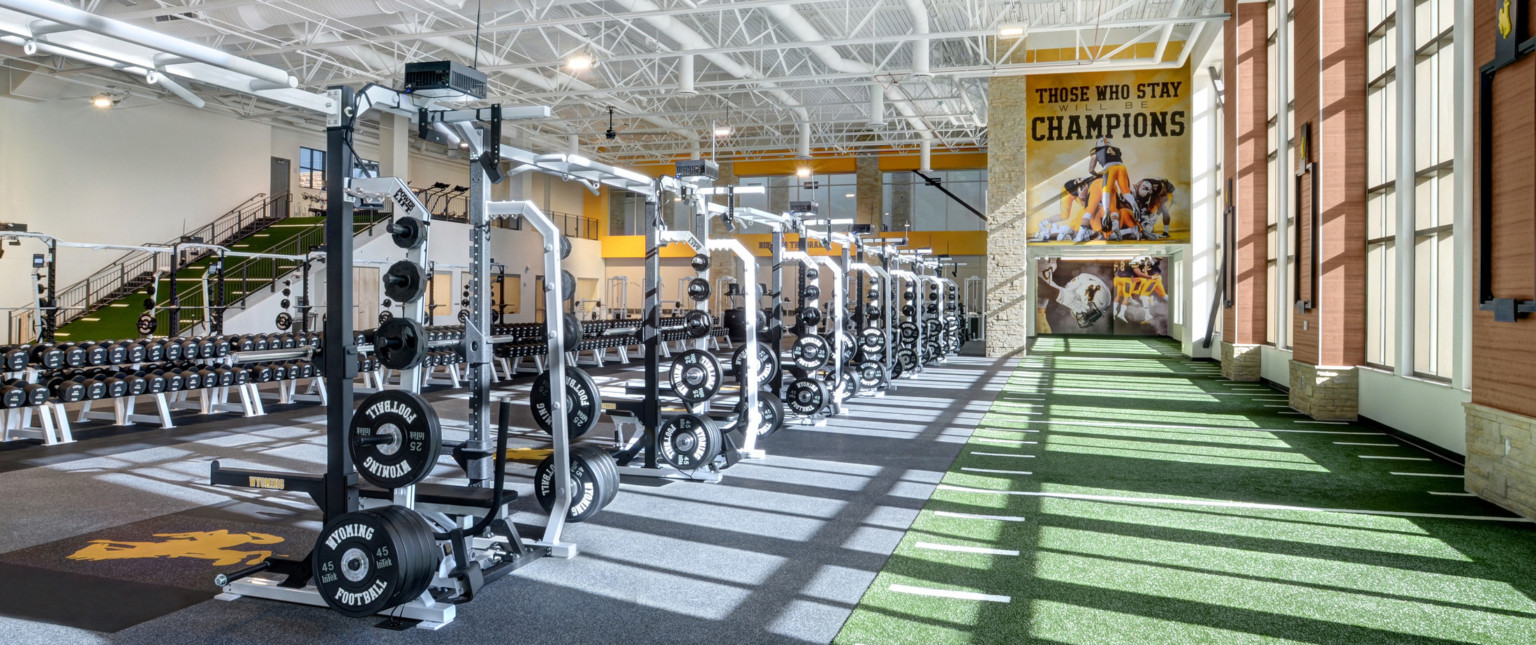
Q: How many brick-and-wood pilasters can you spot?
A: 3